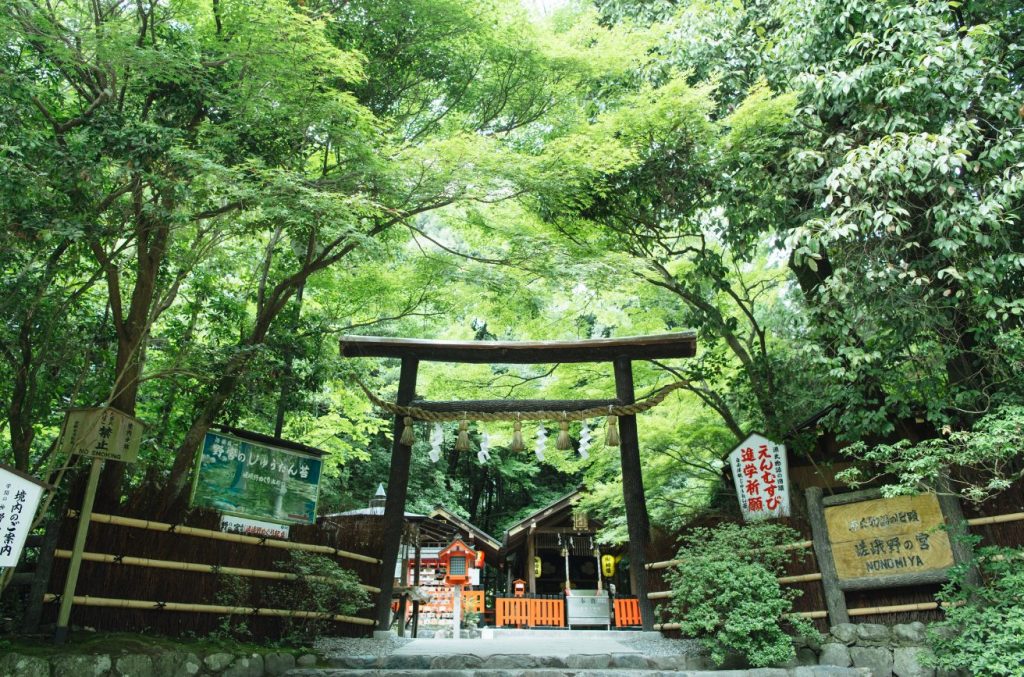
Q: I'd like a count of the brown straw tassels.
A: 5